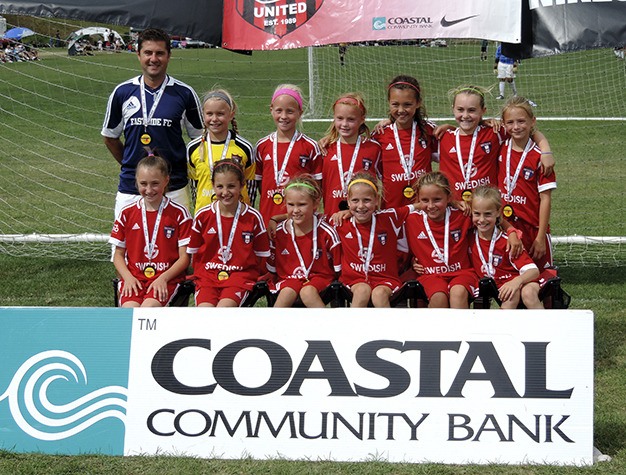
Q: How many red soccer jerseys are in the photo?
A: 11